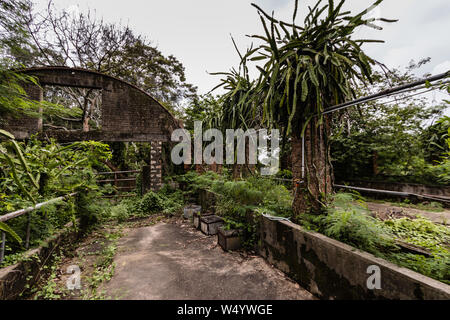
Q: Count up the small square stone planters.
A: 4